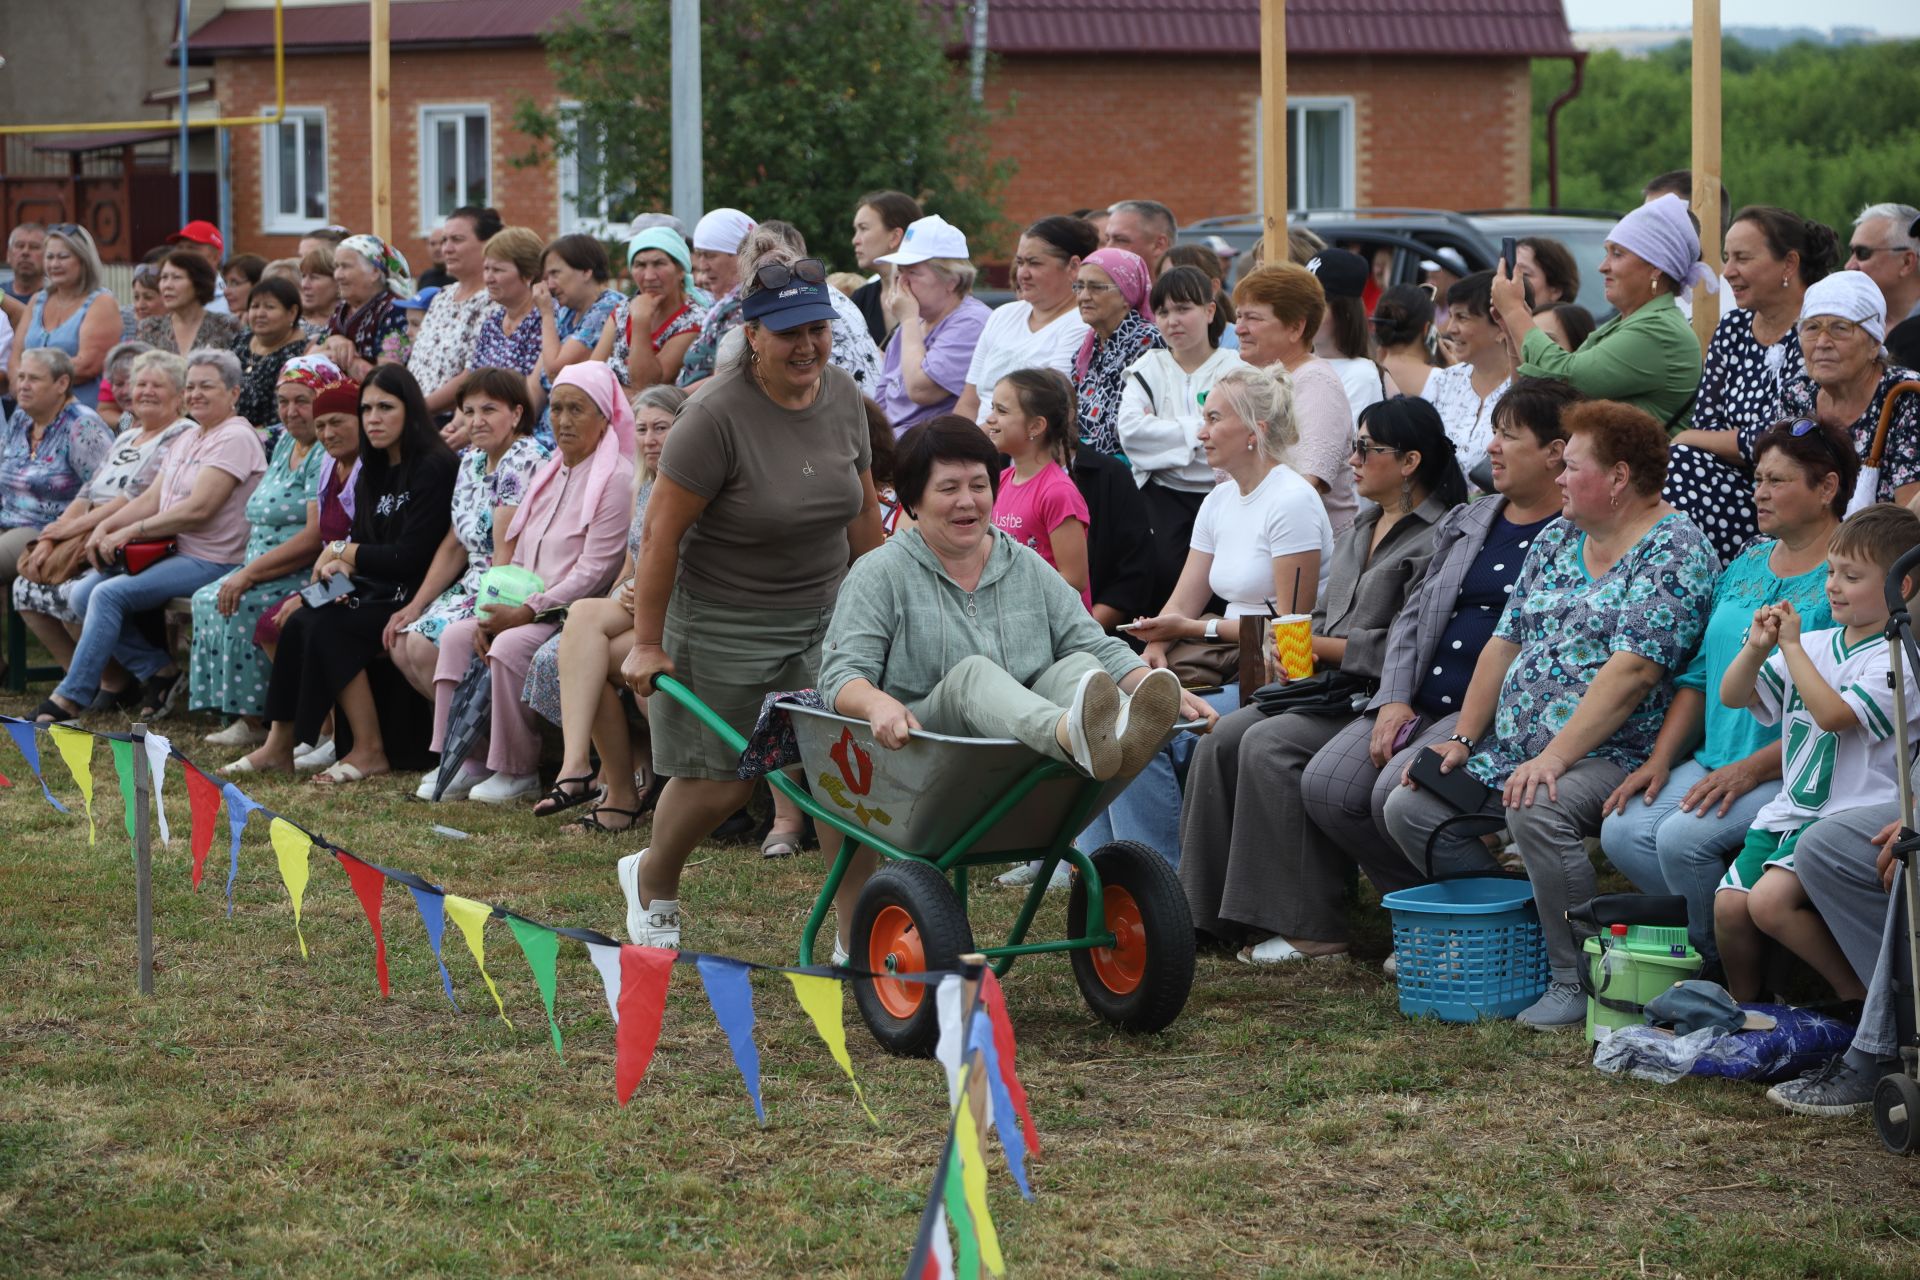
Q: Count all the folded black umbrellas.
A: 1